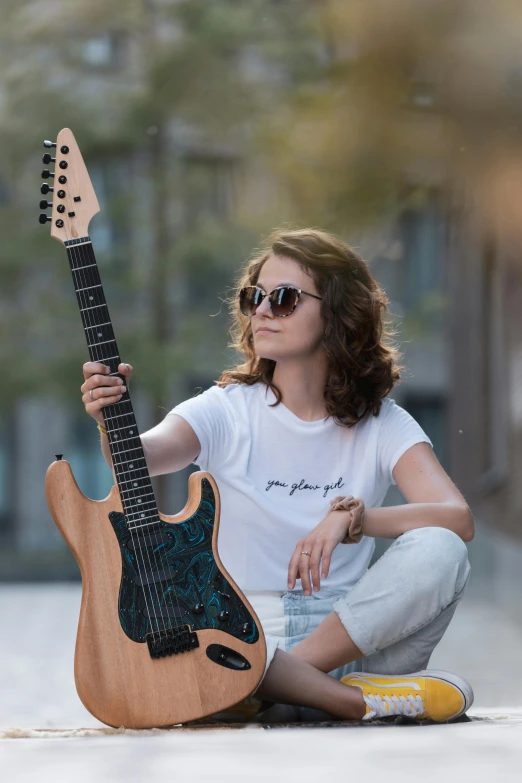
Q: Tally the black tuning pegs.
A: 6